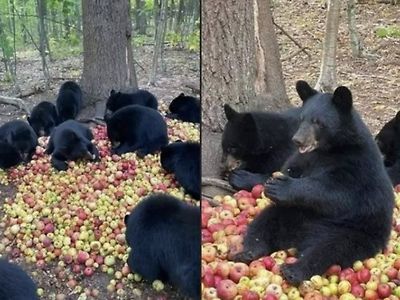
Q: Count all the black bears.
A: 13